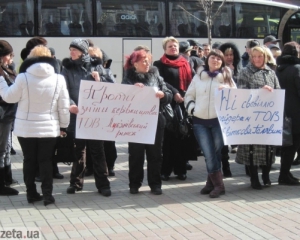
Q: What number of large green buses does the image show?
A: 0